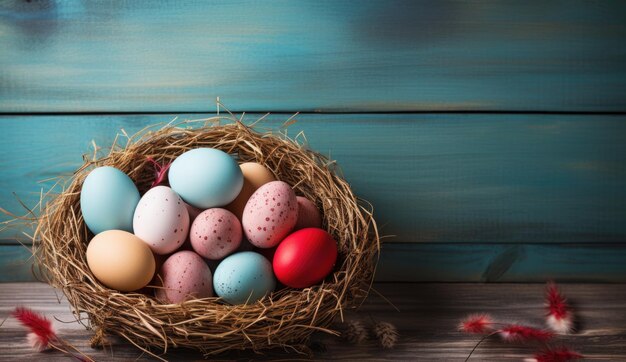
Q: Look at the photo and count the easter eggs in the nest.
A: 11